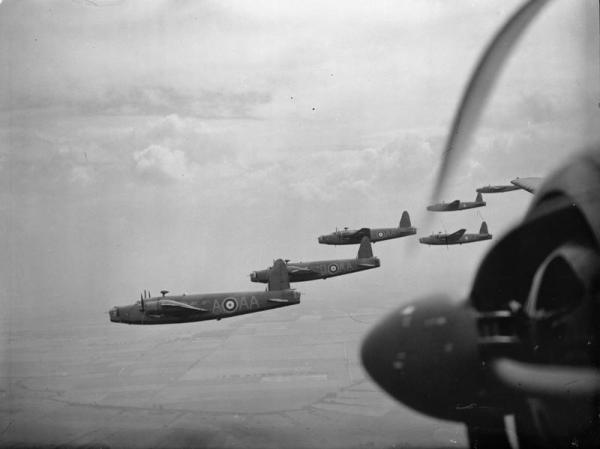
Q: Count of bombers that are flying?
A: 6